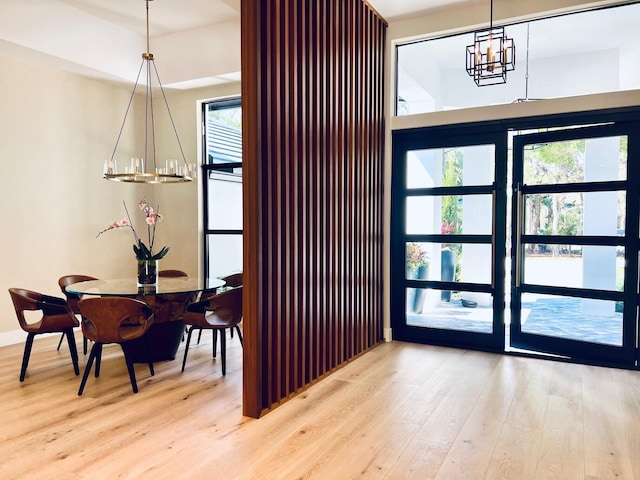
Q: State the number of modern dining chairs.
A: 6